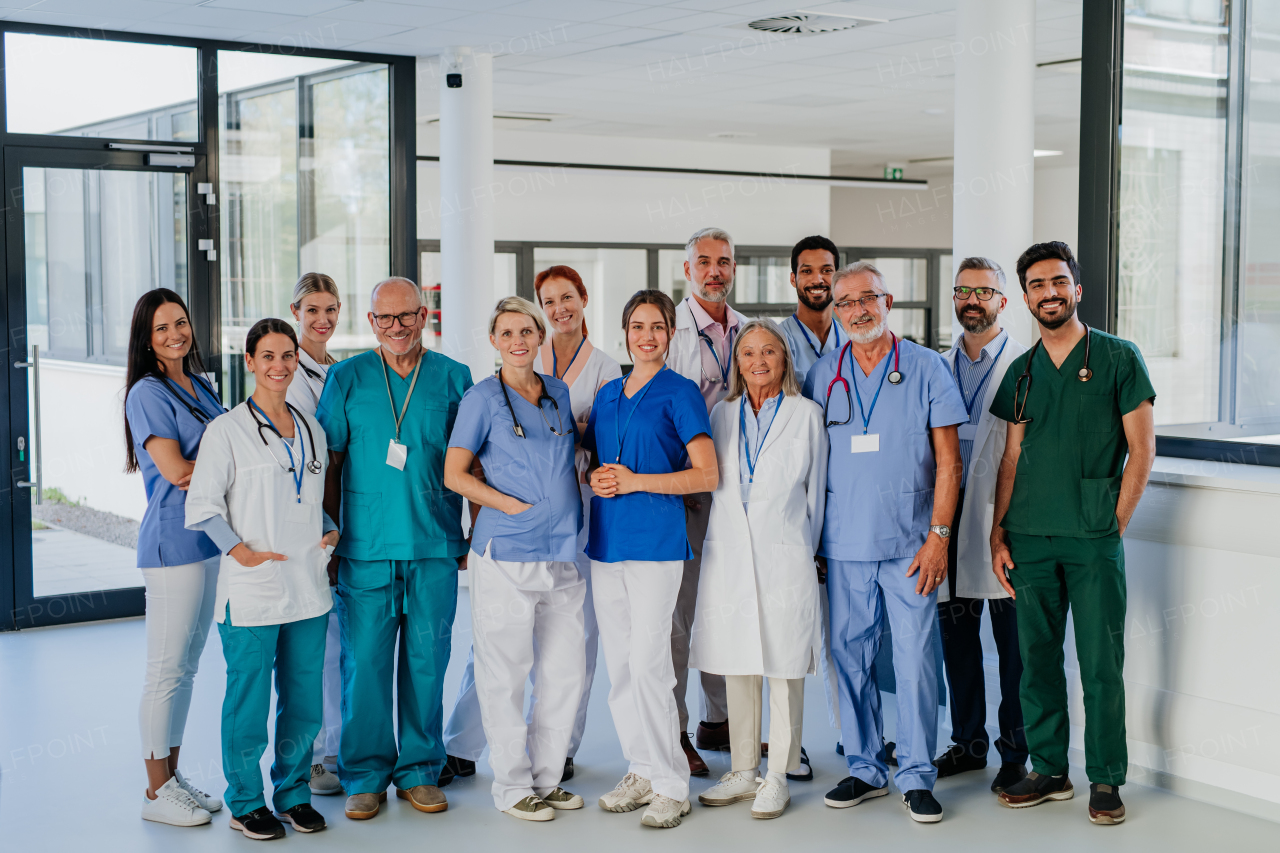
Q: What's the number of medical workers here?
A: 13